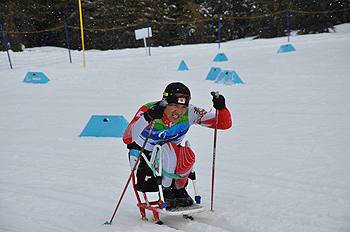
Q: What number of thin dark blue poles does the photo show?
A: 5